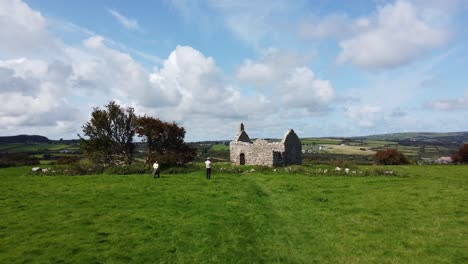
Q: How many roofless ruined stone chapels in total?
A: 1